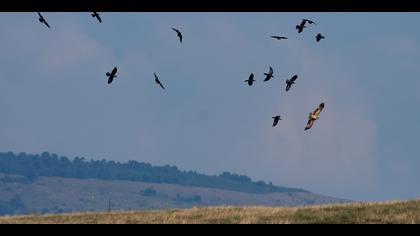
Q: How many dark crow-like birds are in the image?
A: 13